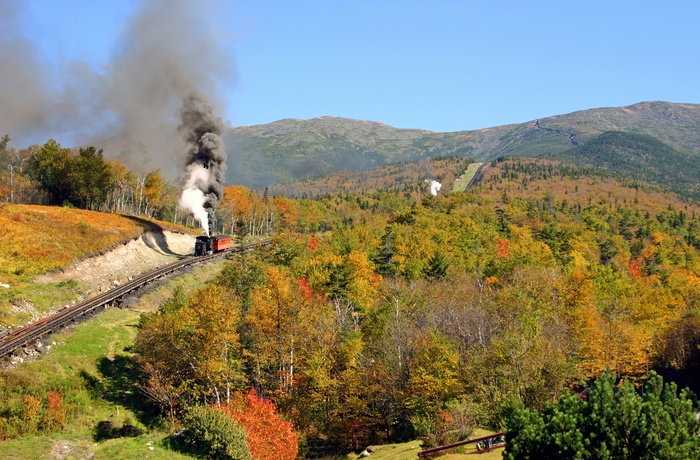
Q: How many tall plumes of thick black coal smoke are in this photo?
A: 1